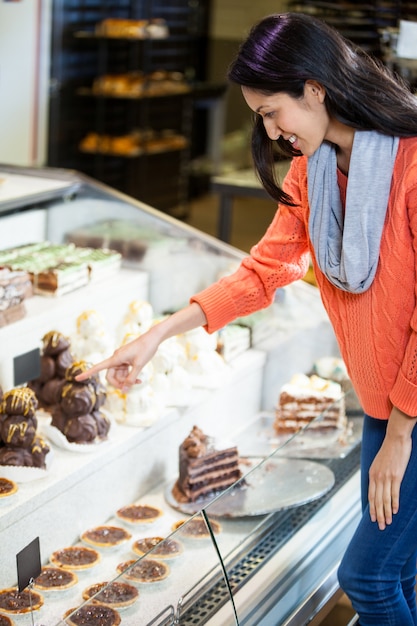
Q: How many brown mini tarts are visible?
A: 12